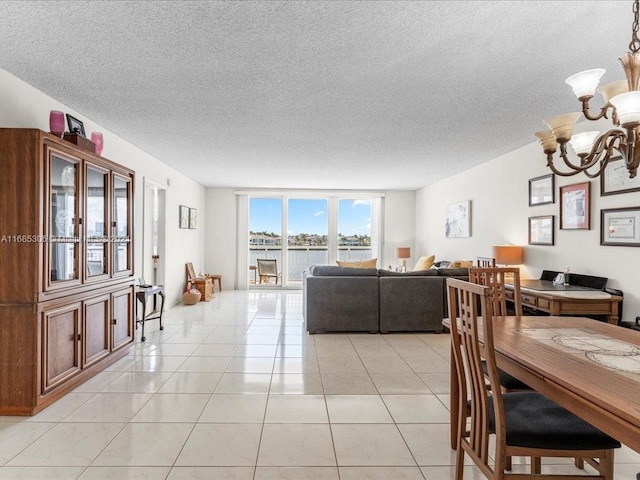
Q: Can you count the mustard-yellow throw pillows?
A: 3